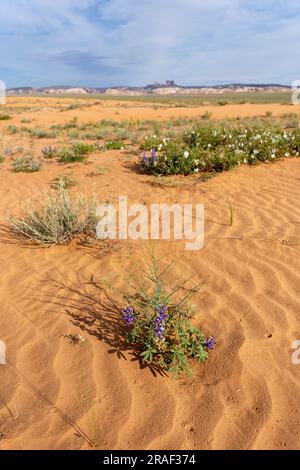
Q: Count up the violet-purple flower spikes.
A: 5